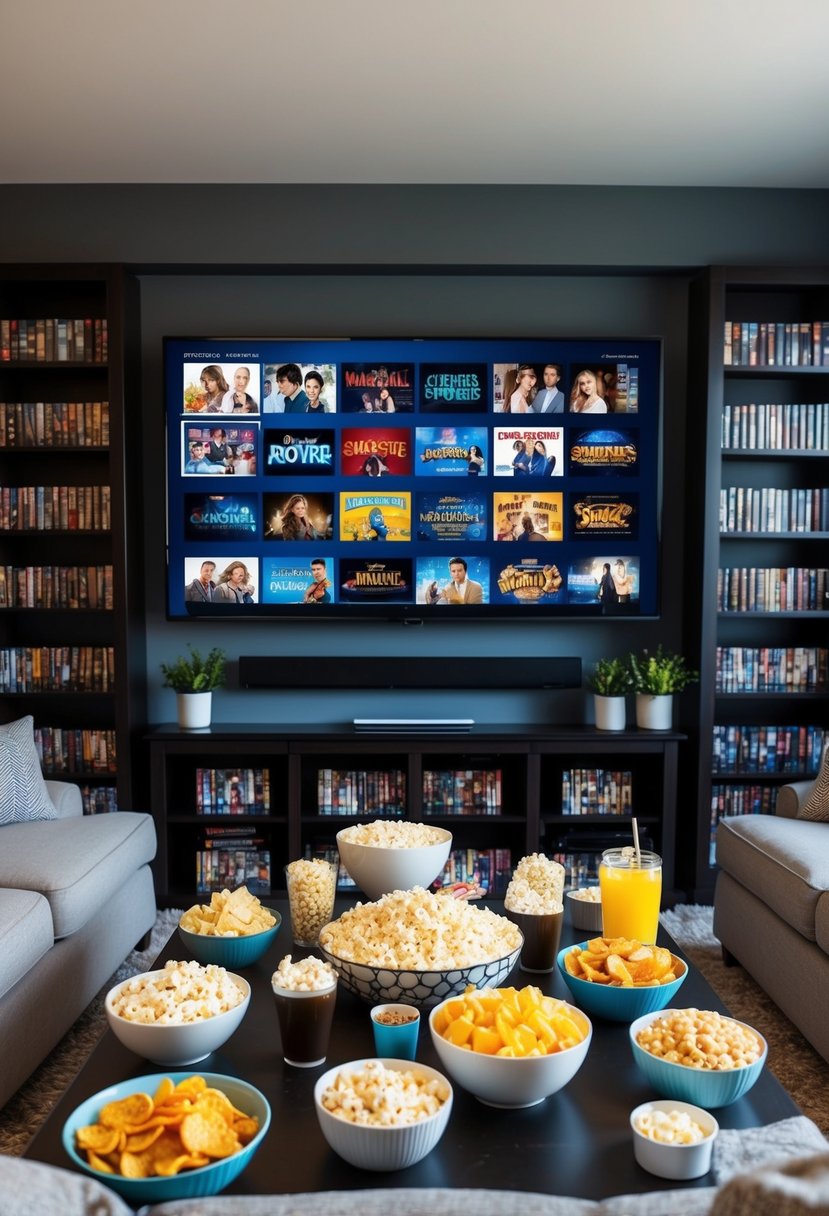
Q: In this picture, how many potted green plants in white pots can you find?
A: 3